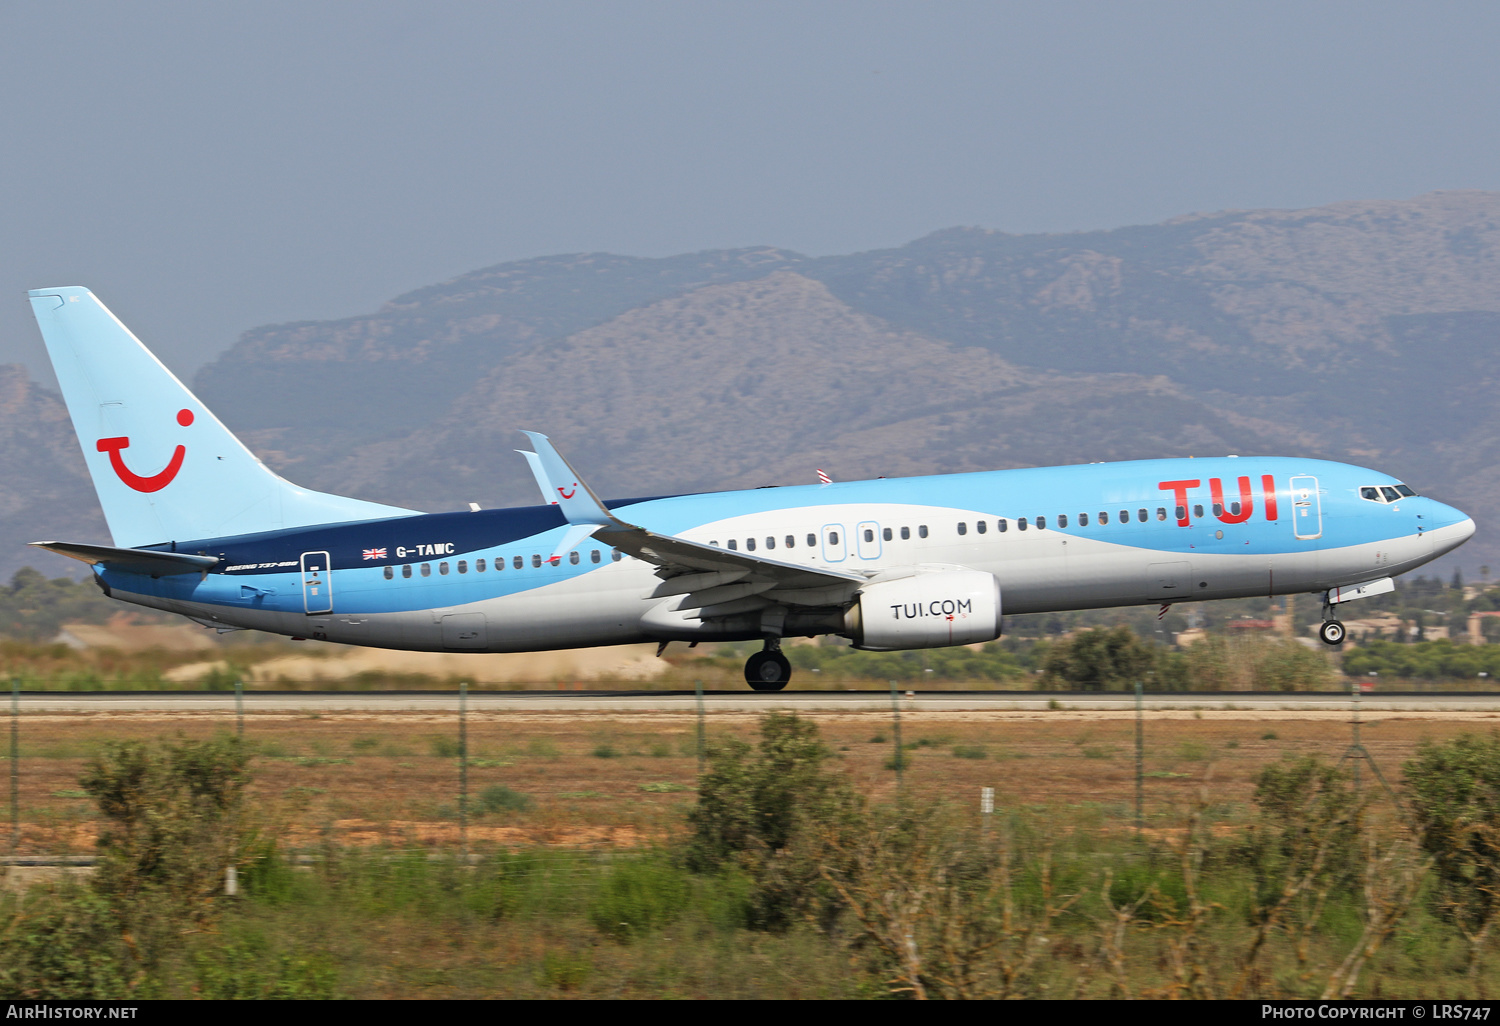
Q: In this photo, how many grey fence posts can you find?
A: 7